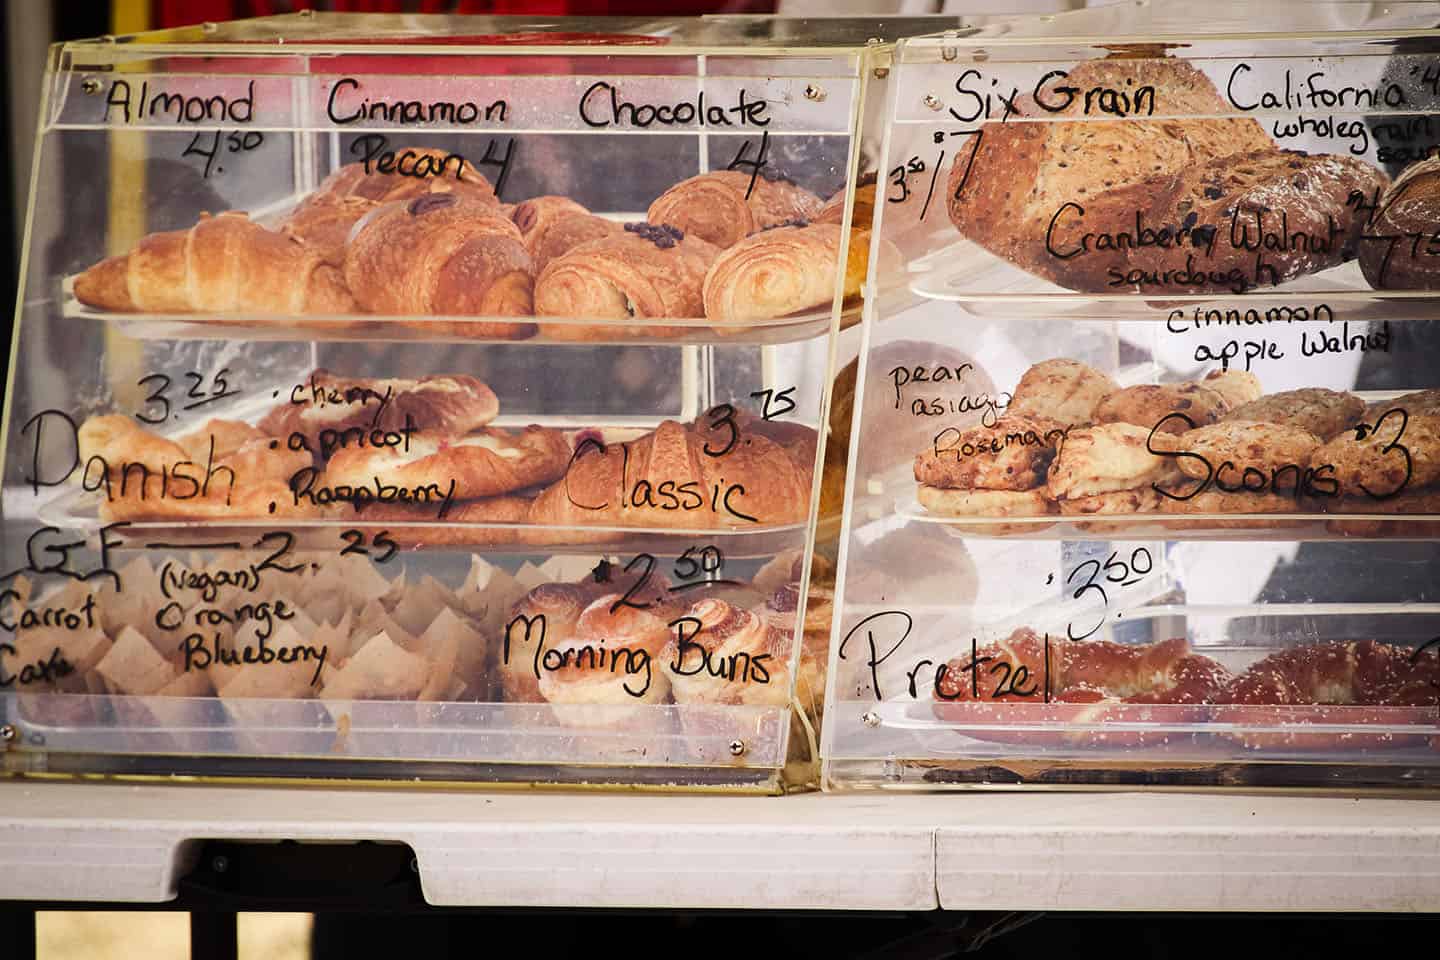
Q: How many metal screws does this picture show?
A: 6